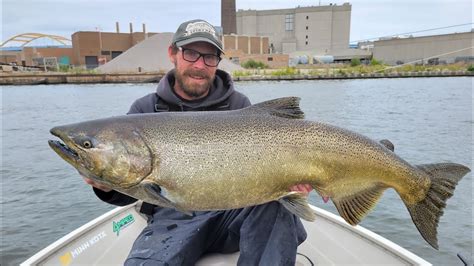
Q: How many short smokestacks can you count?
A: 3